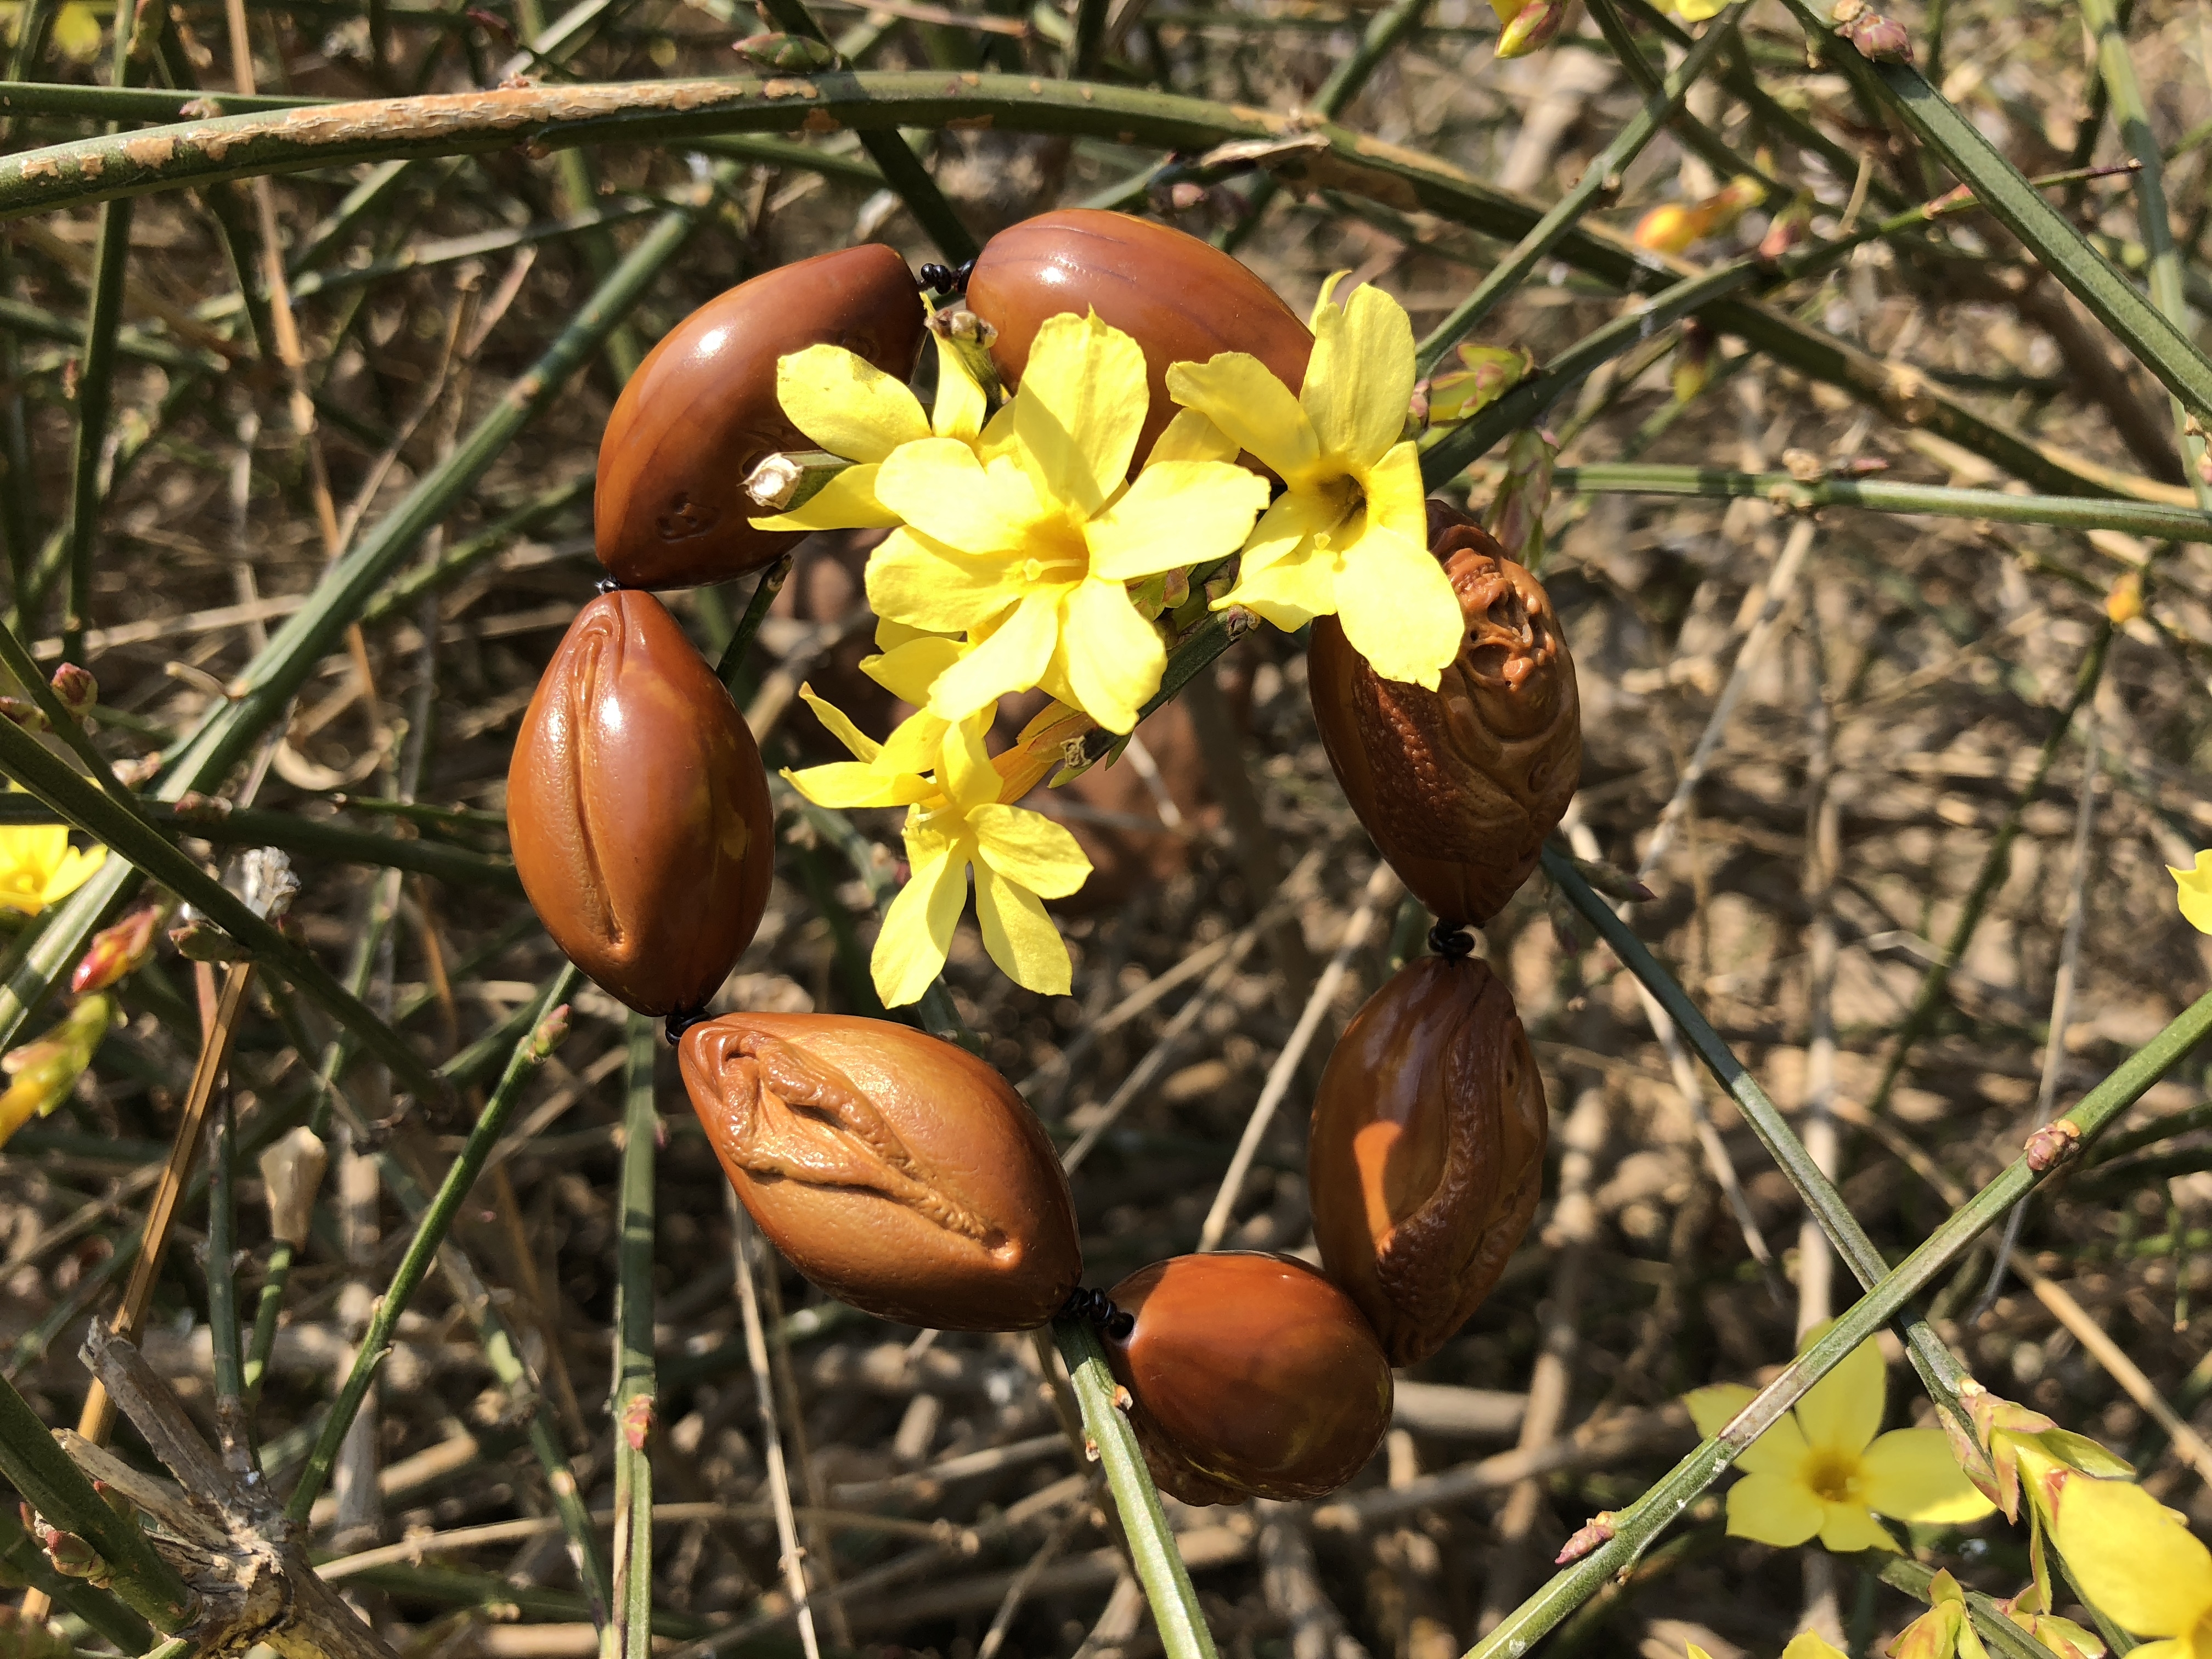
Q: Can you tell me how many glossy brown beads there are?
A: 7